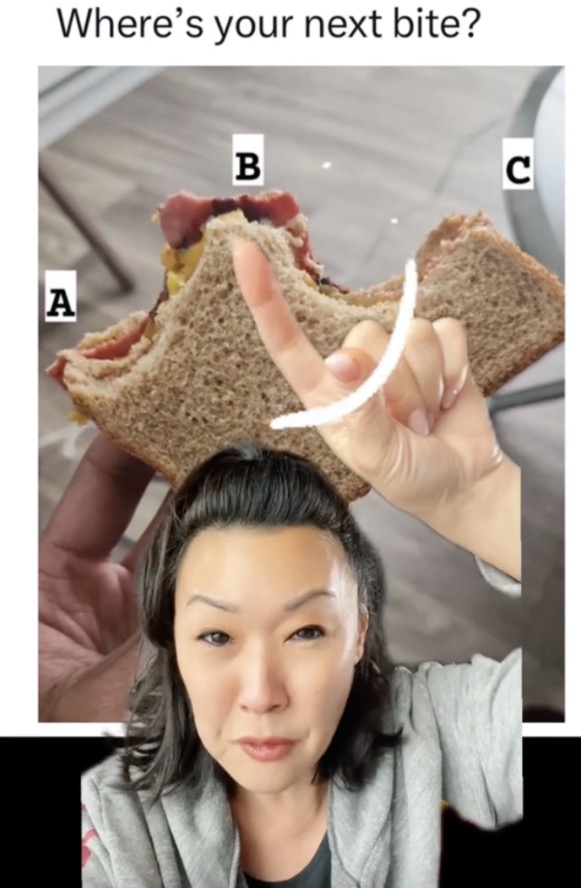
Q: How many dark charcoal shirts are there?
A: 1